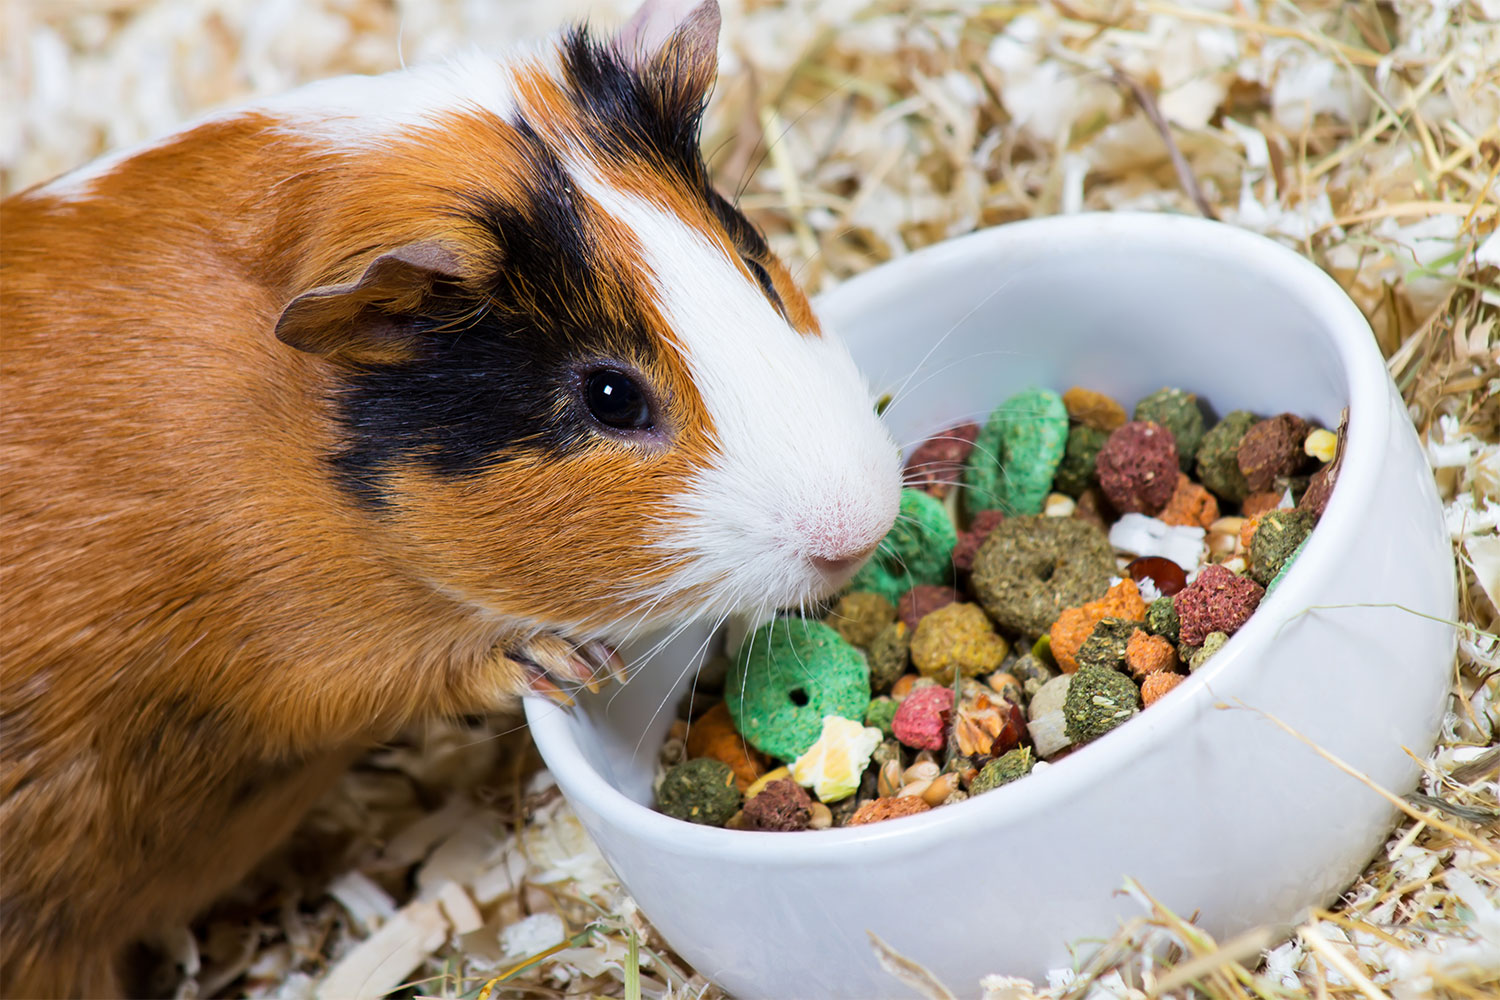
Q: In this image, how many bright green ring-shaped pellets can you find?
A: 3